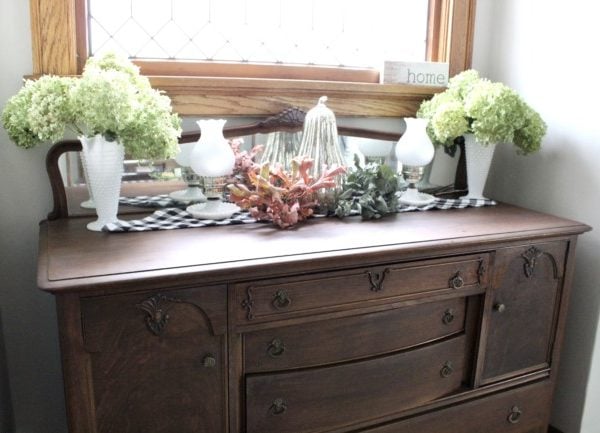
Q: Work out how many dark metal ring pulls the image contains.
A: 7